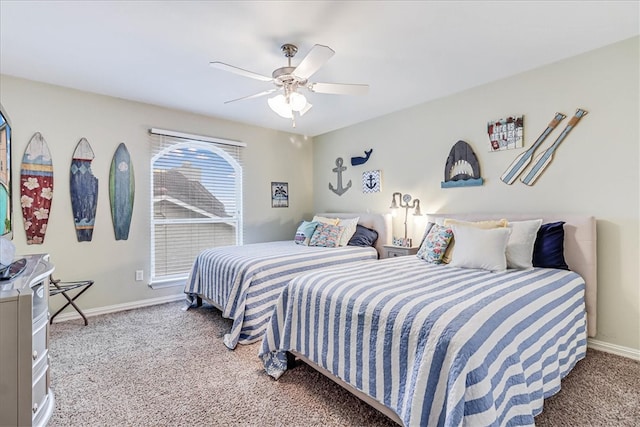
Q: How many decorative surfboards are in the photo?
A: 3